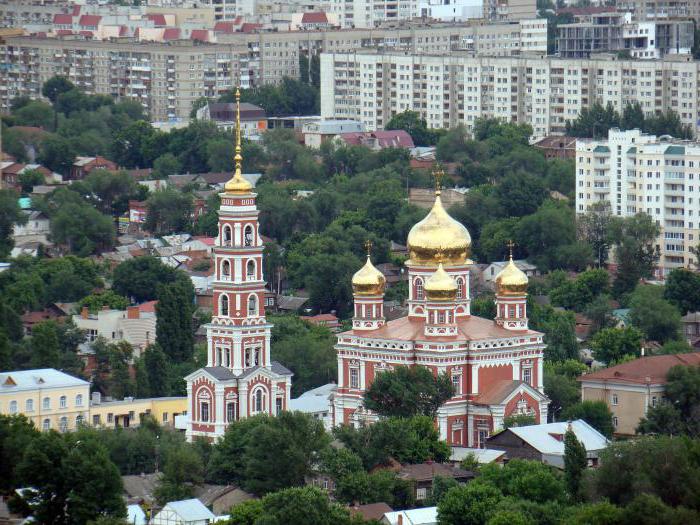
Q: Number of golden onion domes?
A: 5